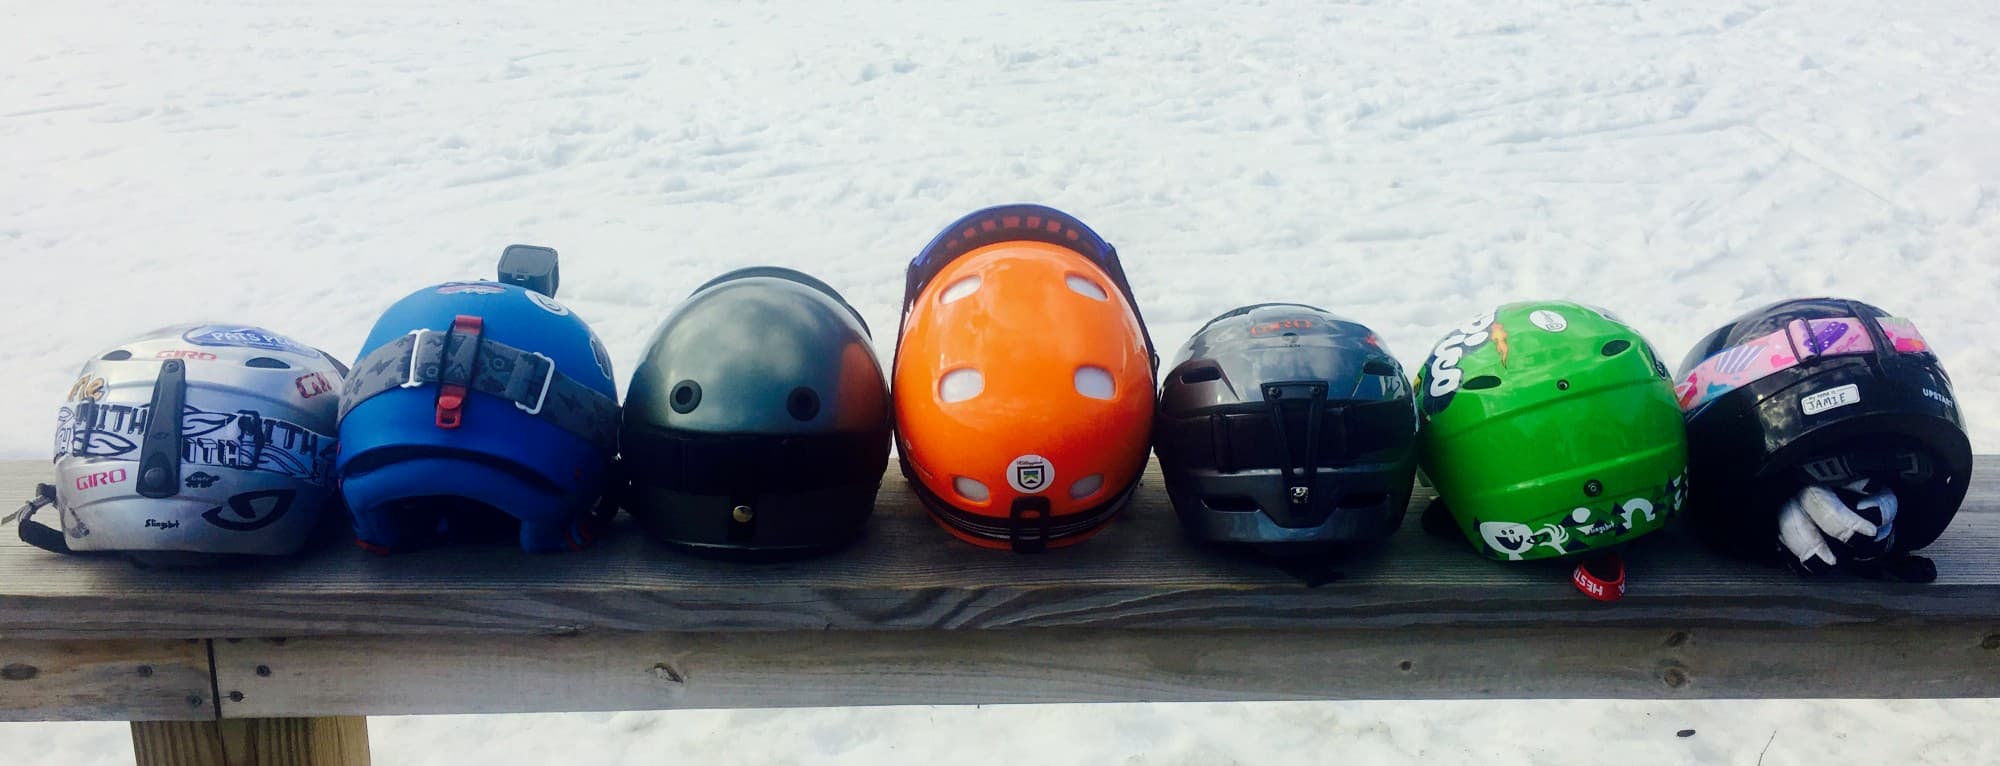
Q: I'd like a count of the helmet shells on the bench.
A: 7